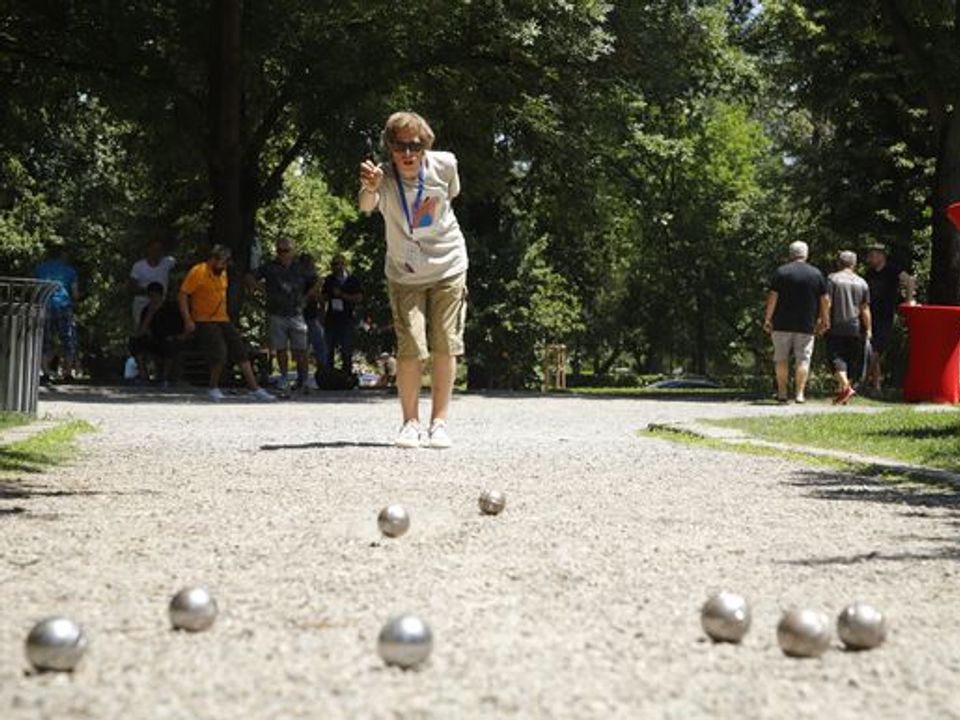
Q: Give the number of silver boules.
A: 8